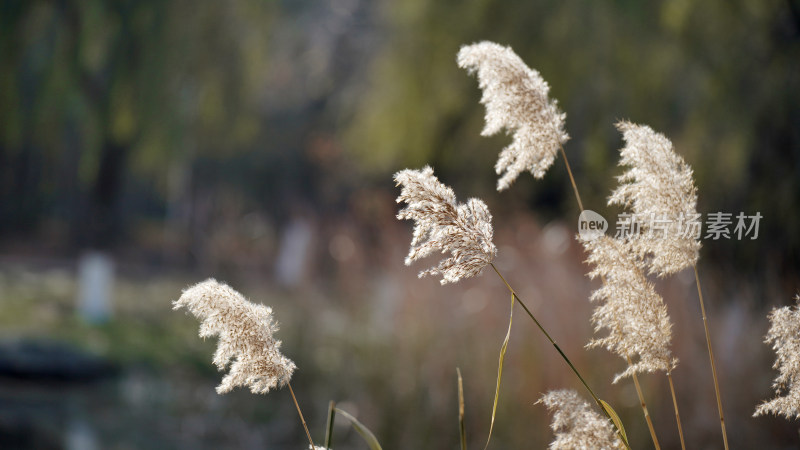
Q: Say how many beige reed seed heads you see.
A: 7